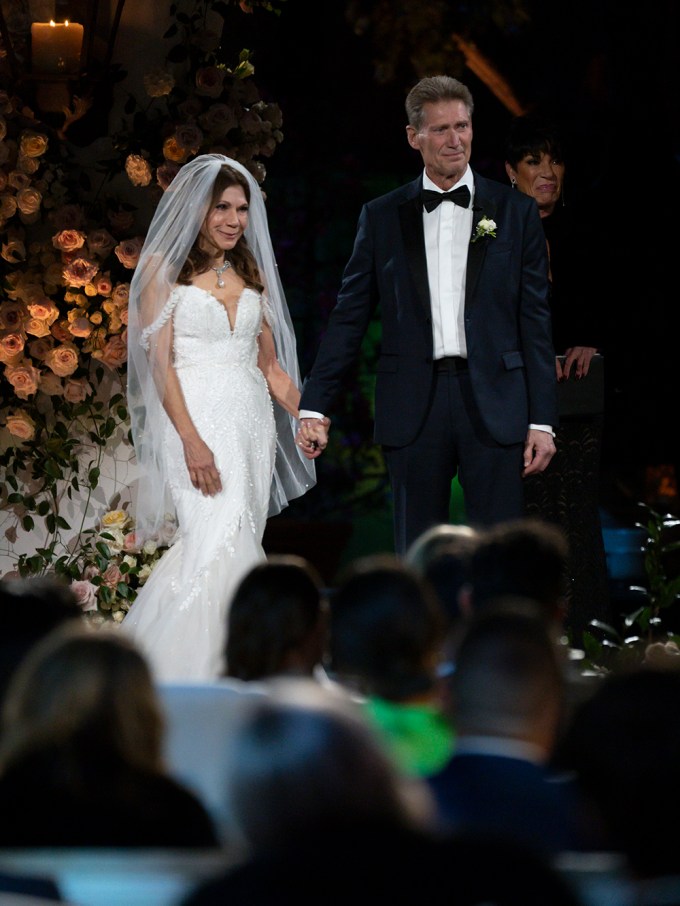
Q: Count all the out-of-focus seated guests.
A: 9